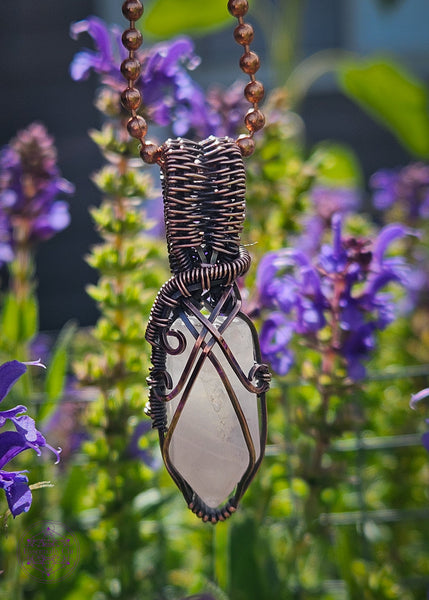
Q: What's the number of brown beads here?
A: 12